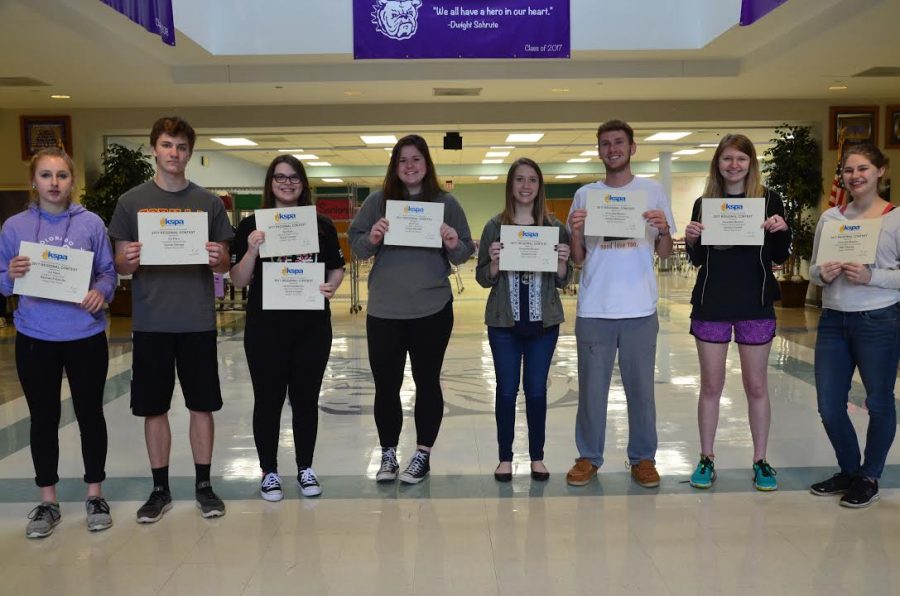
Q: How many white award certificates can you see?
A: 9